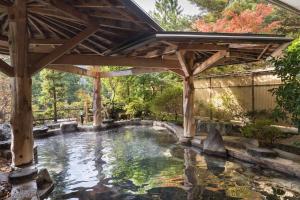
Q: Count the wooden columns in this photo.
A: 3